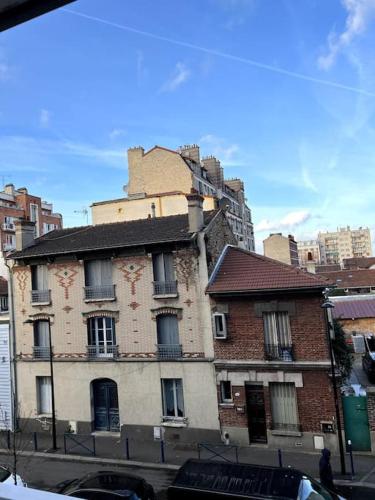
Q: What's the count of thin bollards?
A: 6